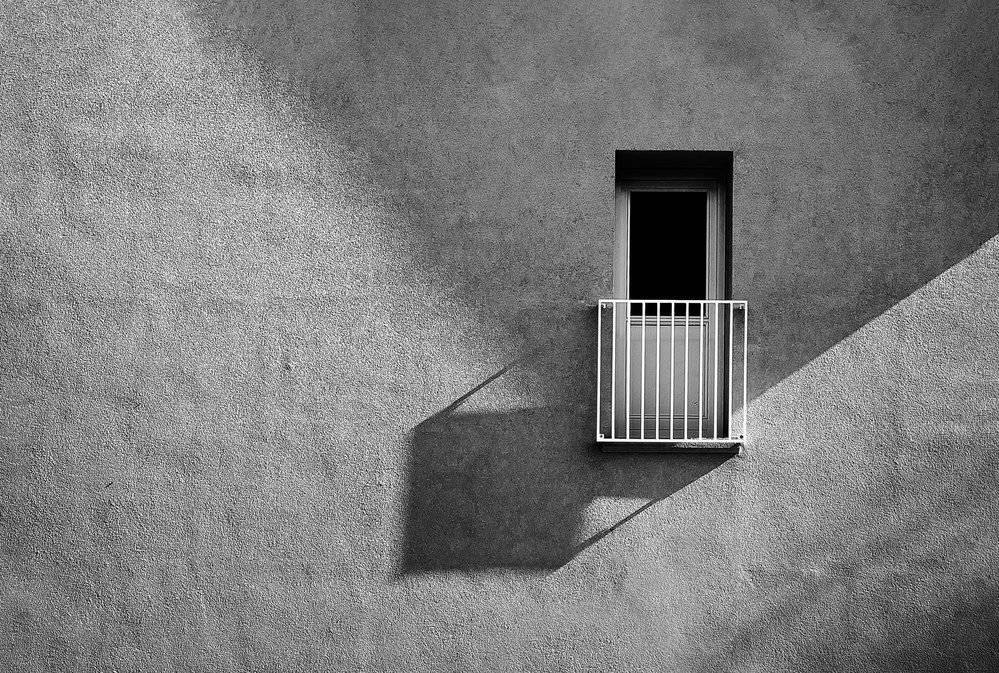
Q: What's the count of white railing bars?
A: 11